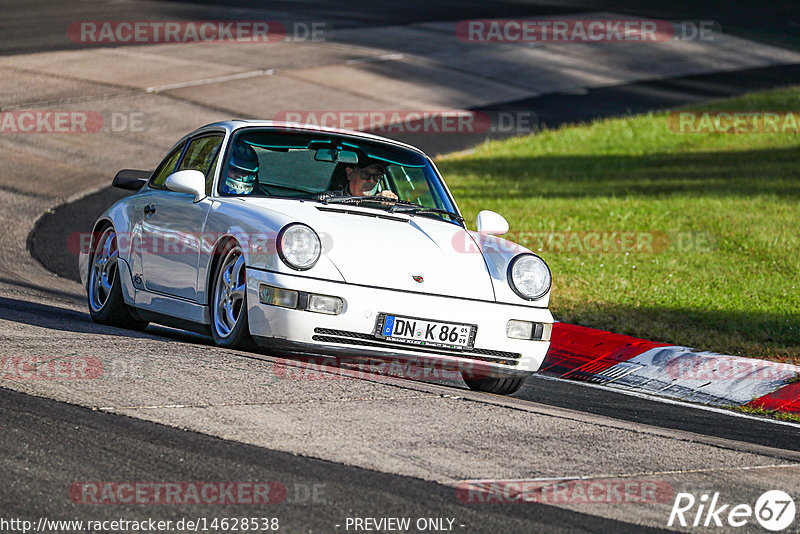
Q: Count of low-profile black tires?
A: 3